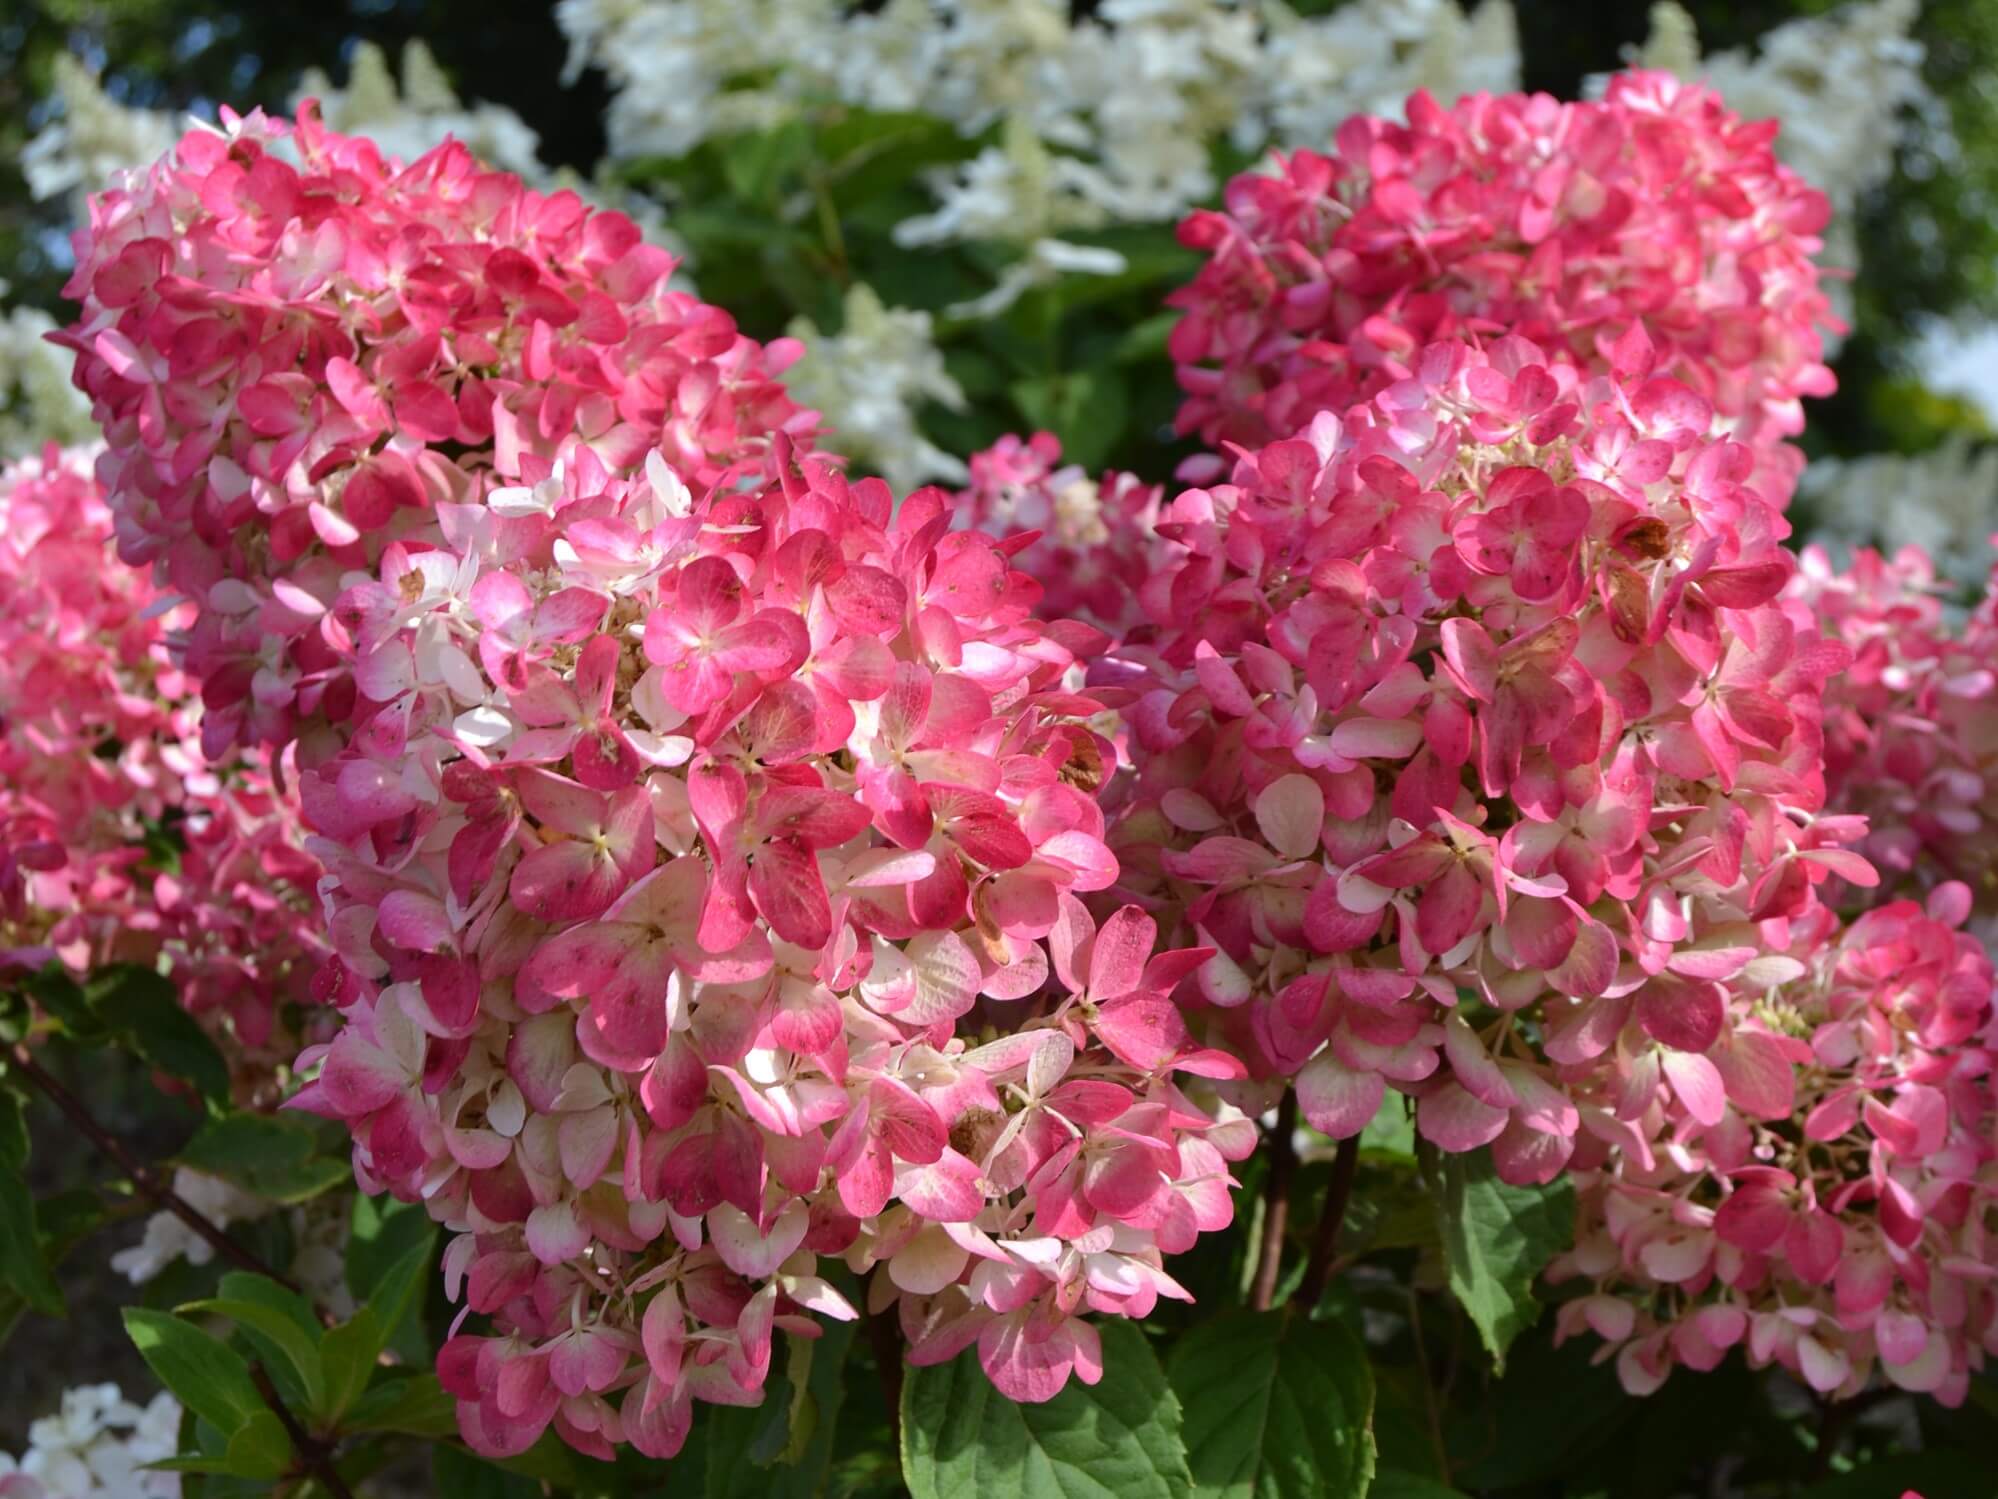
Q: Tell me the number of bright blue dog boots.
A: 0